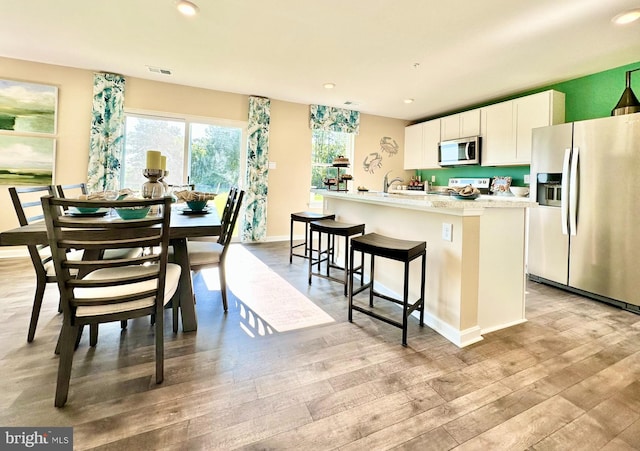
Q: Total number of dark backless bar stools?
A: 3